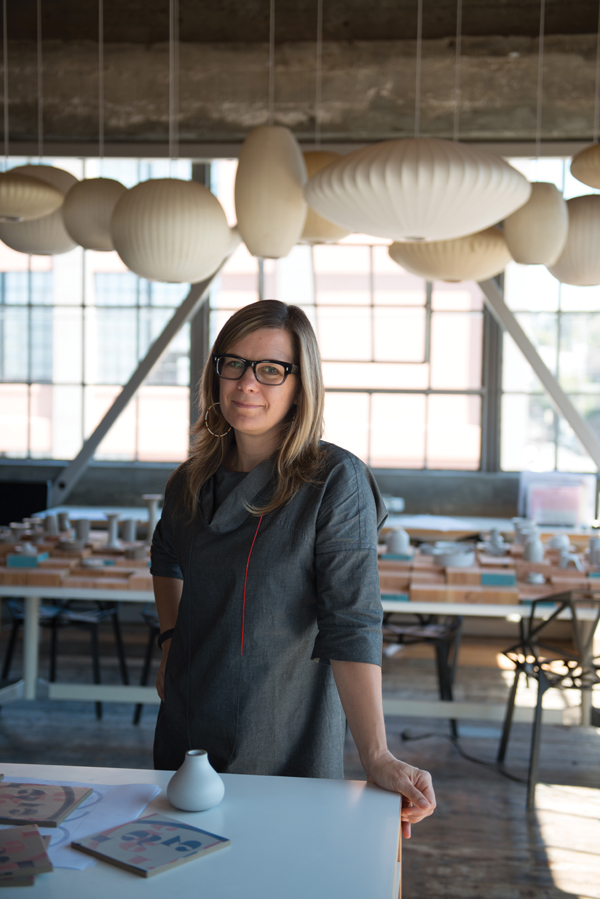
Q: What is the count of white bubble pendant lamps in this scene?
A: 11